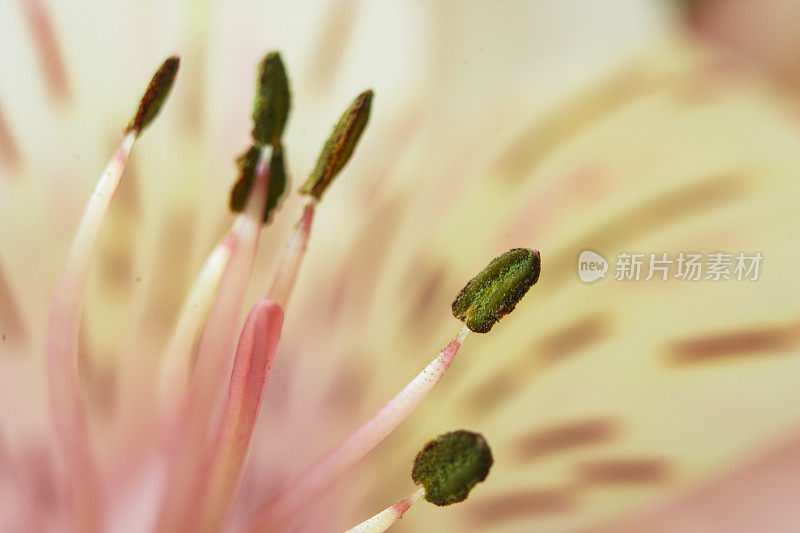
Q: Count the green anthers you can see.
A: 6